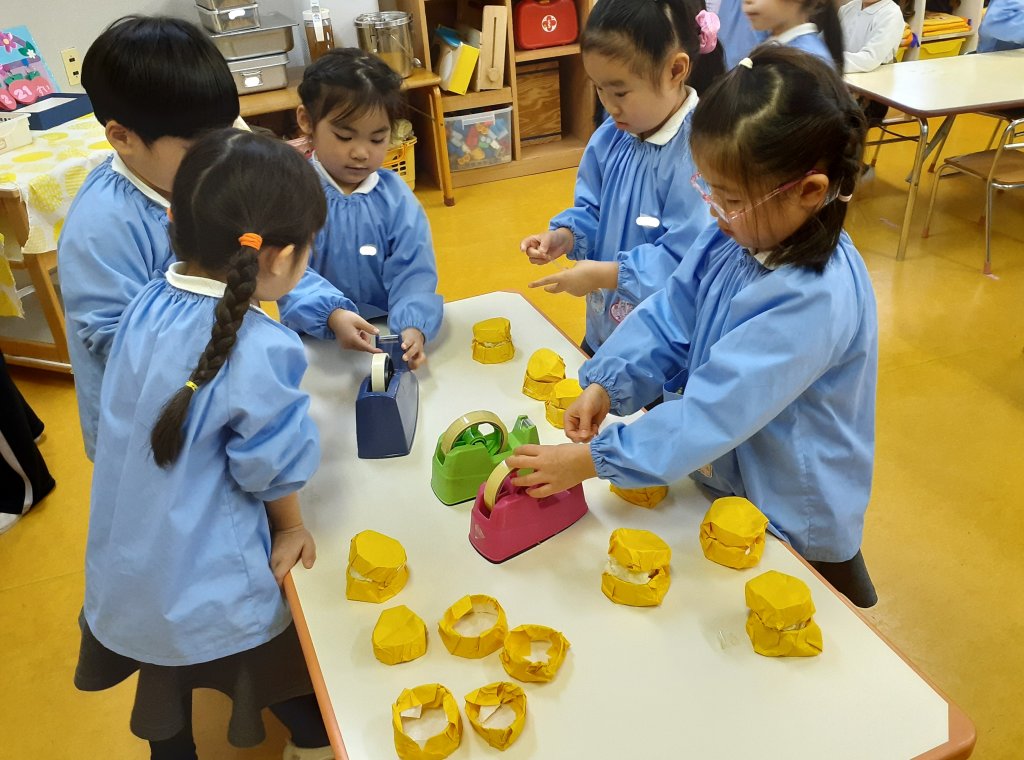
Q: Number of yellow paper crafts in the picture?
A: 13